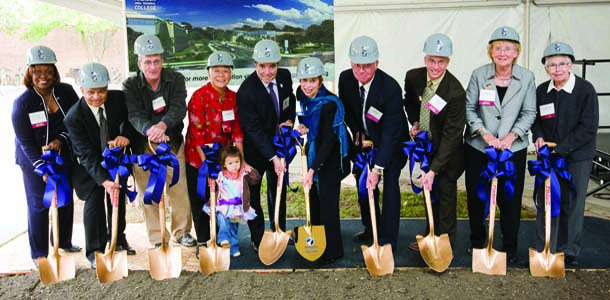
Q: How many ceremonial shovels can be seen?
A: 10